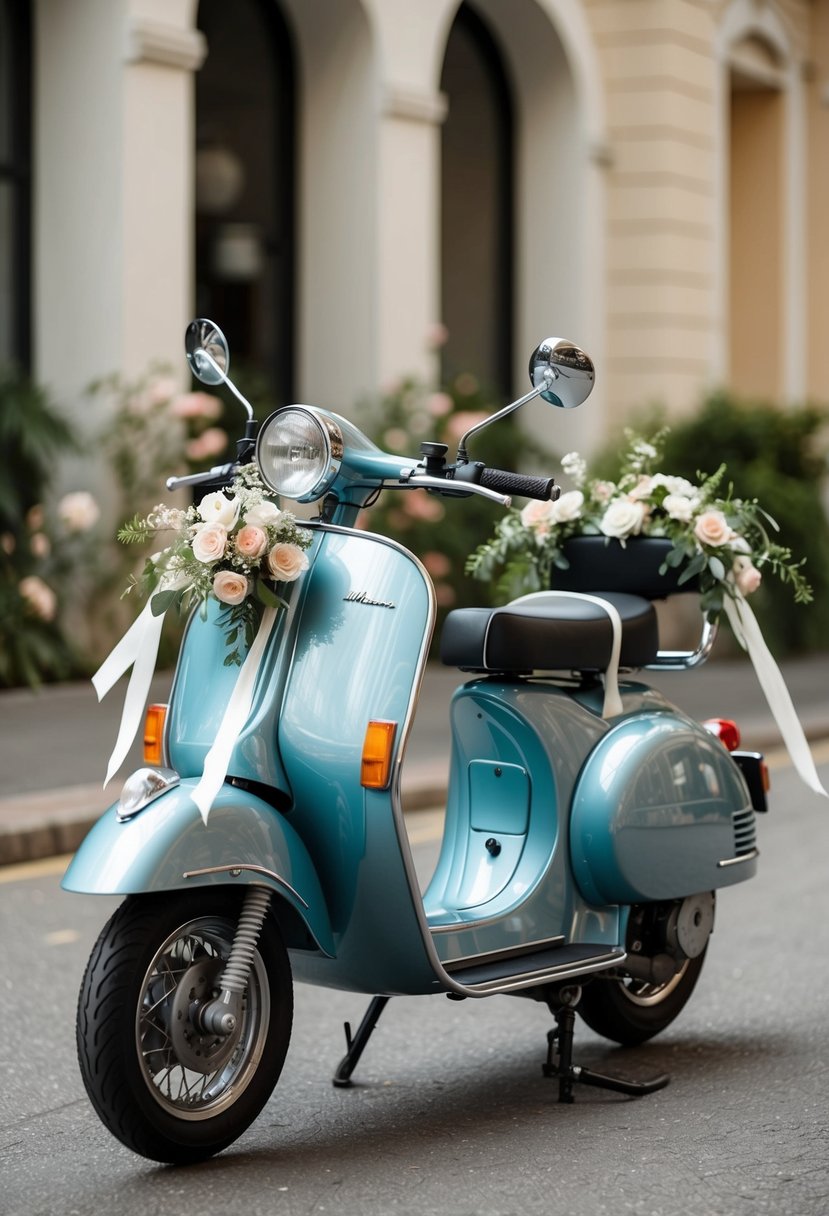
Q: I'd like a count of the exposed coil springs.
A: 1